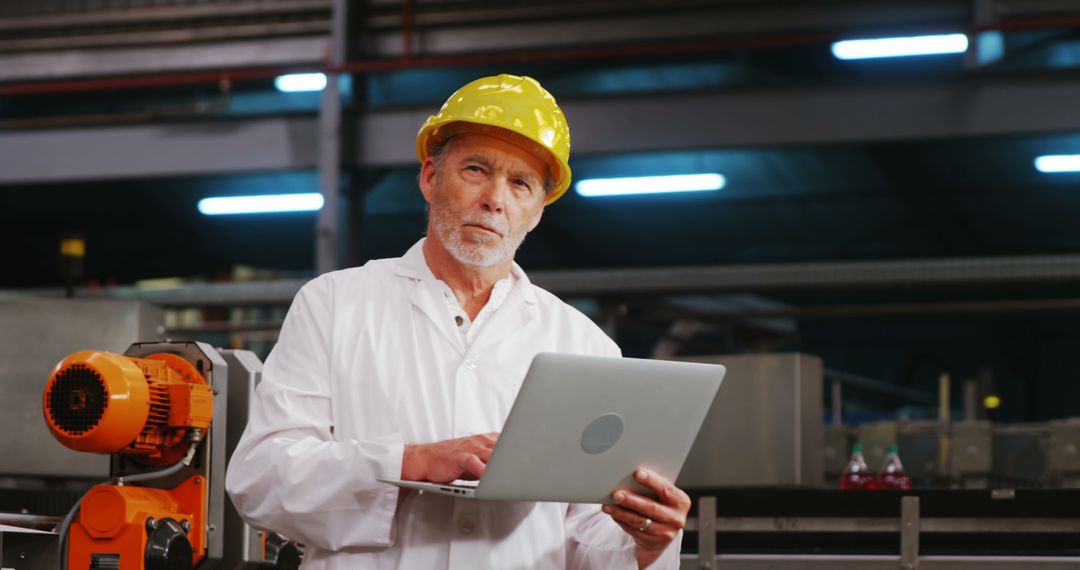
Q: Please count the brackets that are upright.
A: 2